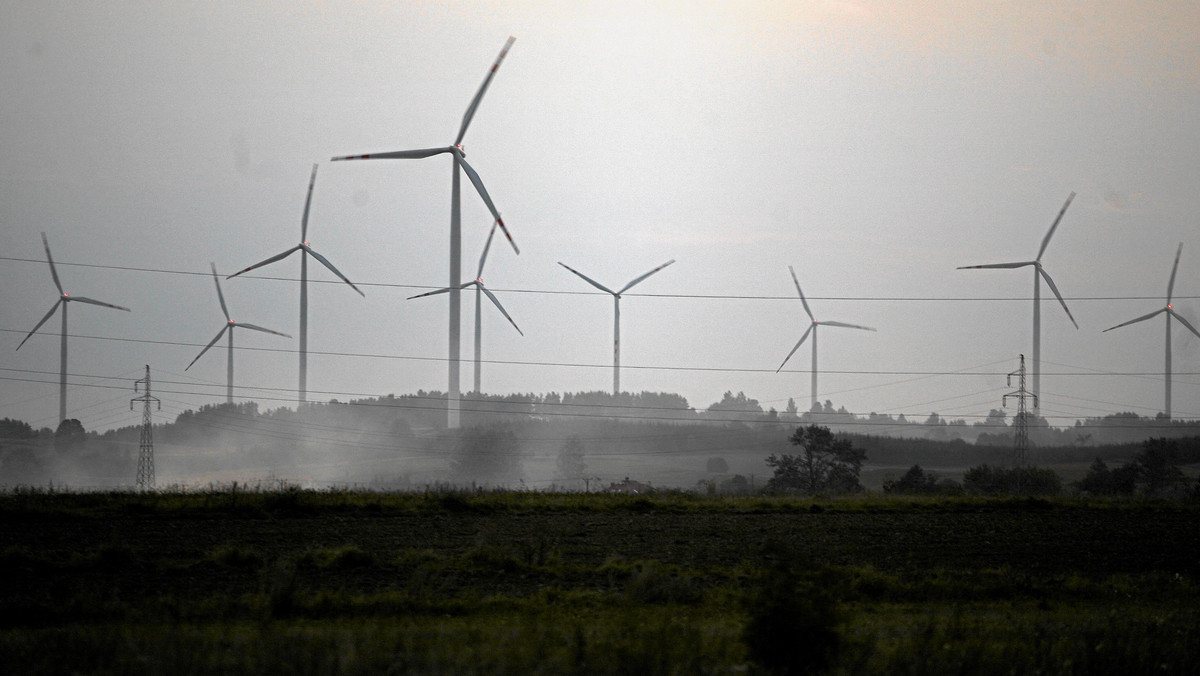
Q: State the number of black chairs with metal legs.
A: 0